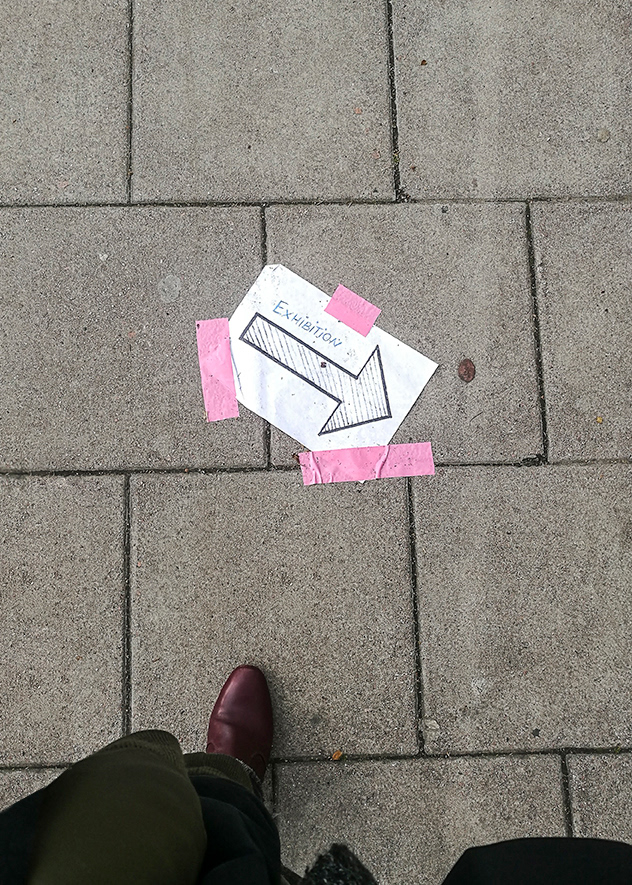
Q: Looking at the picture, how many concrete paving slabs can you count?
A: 12